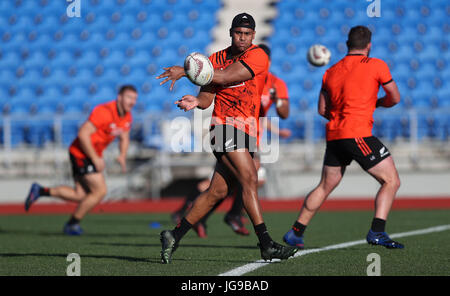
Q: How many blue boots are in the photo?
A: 4